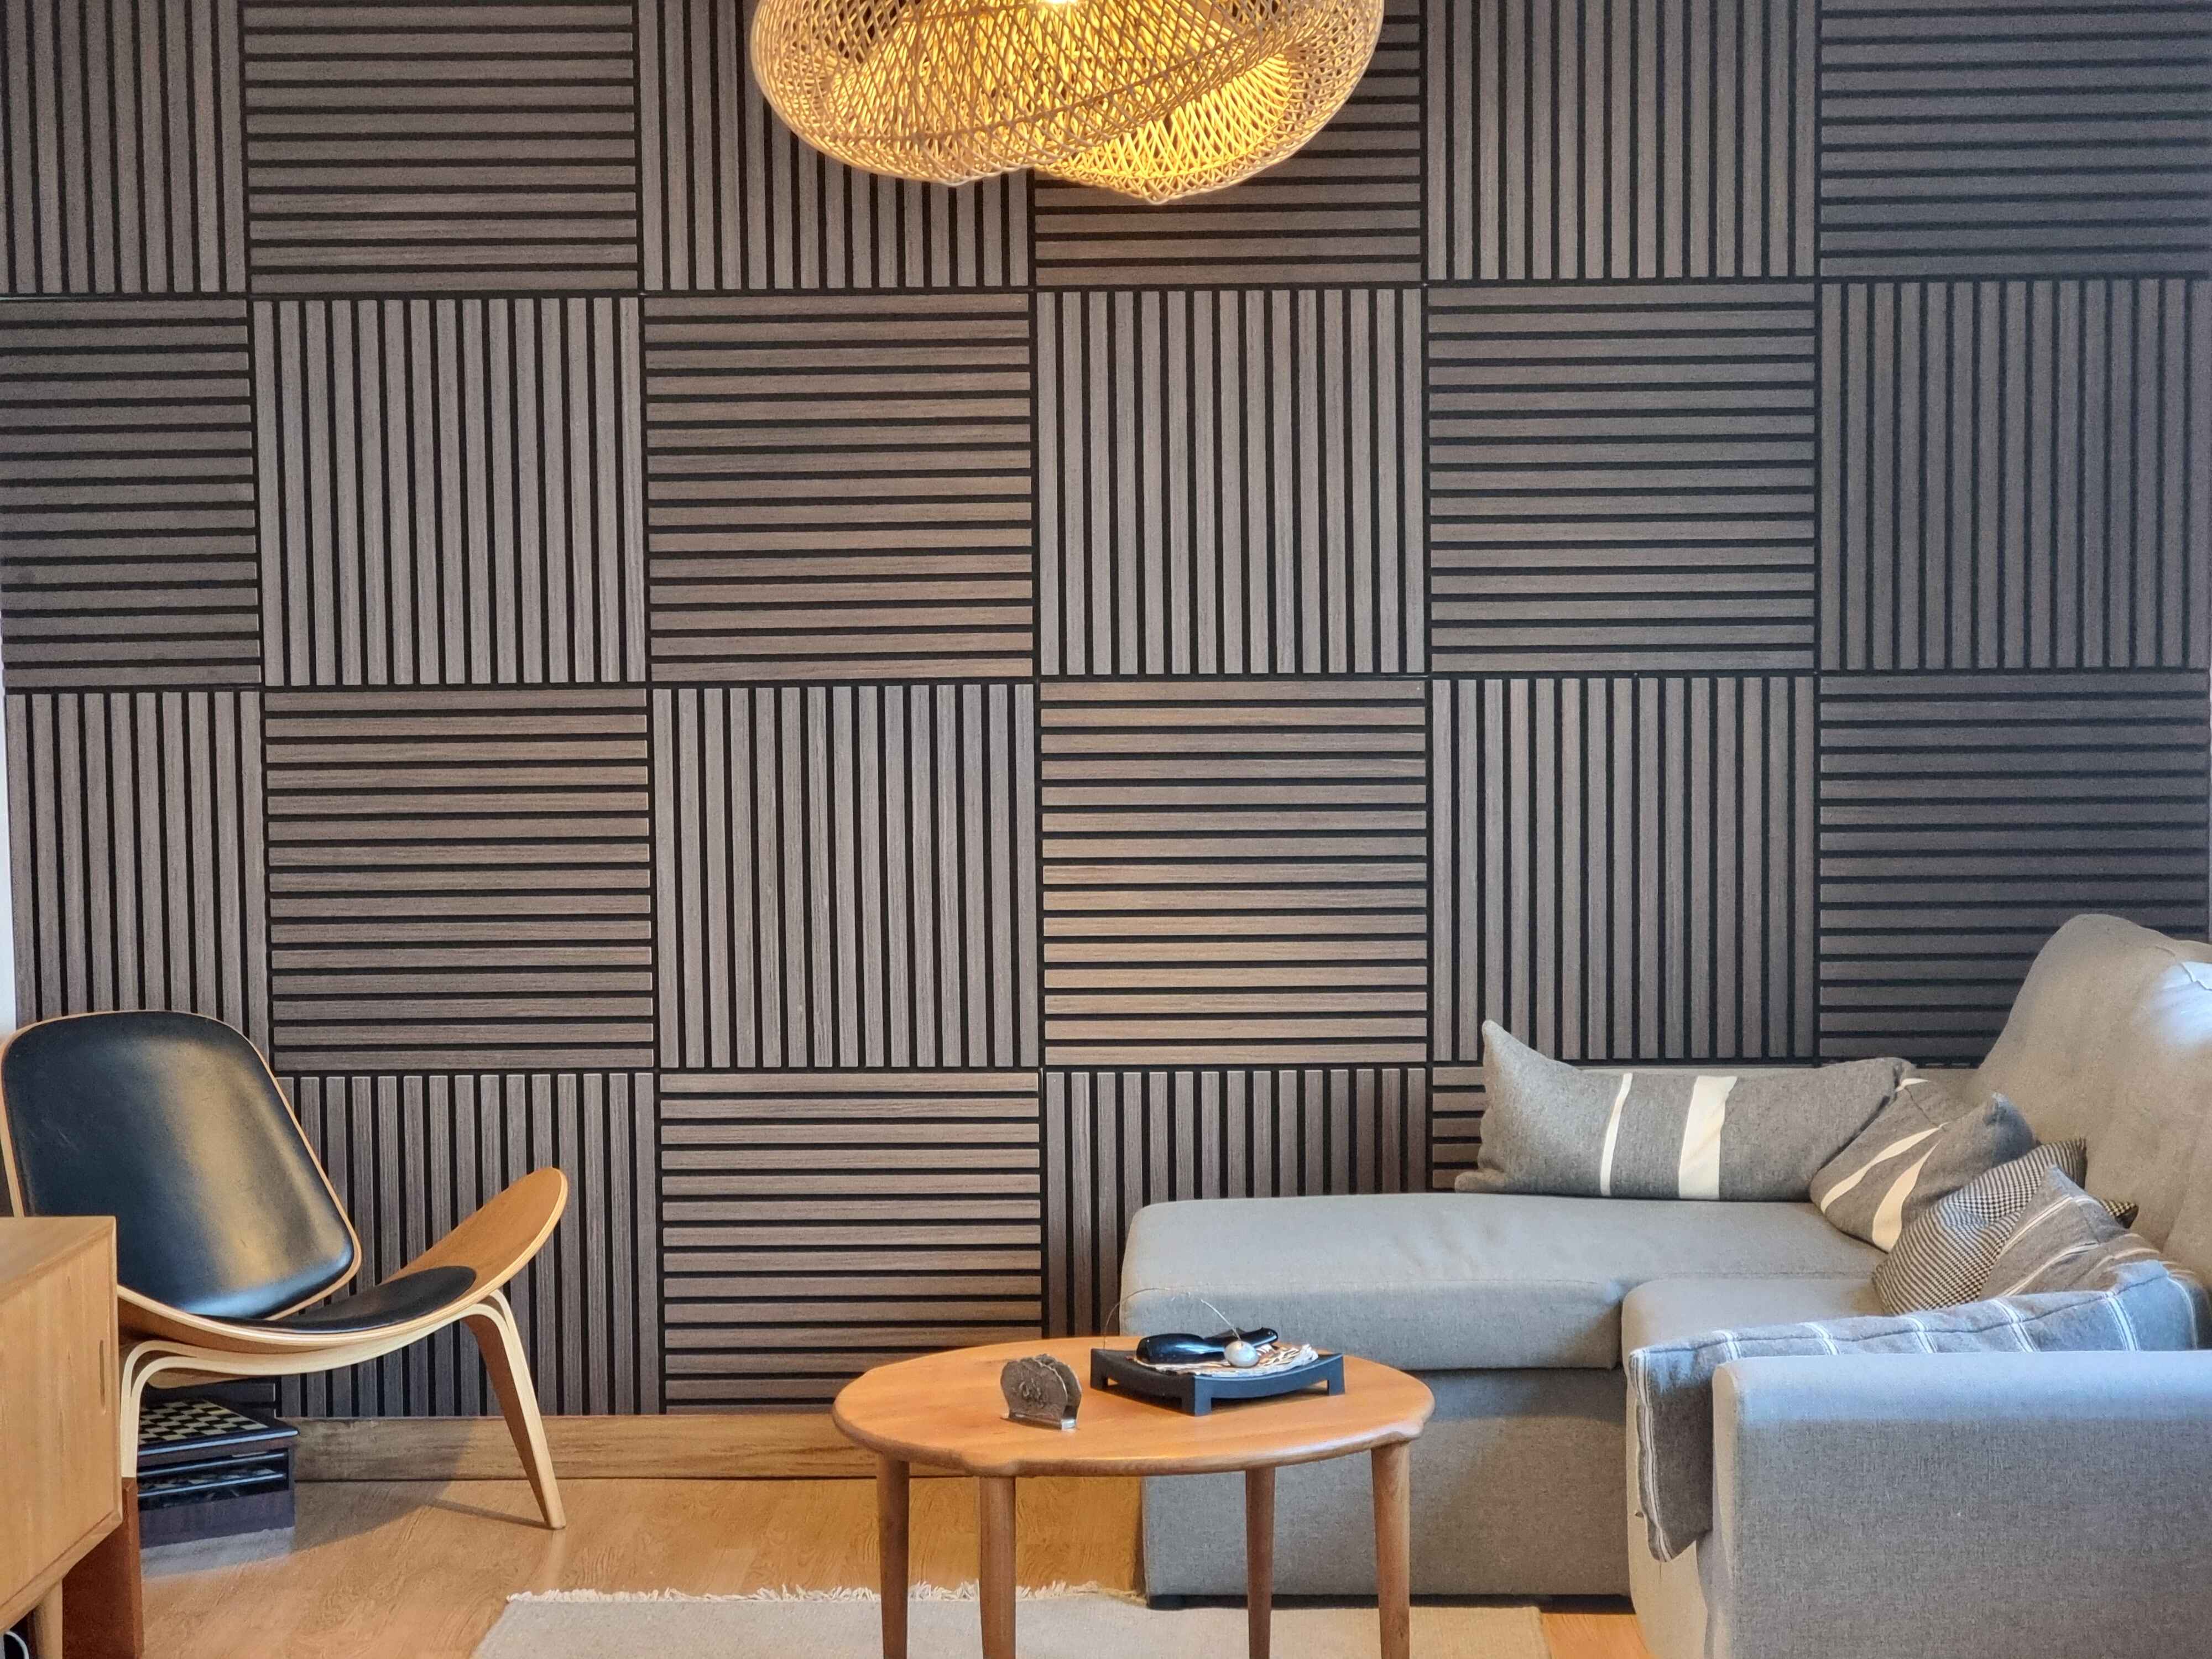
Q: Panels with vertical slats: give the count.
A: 11